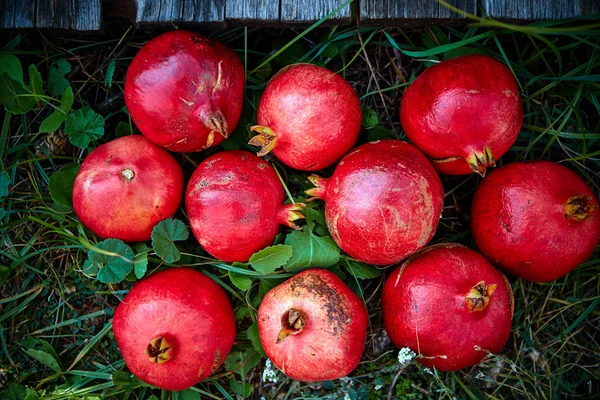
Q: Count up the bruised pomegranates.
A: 1